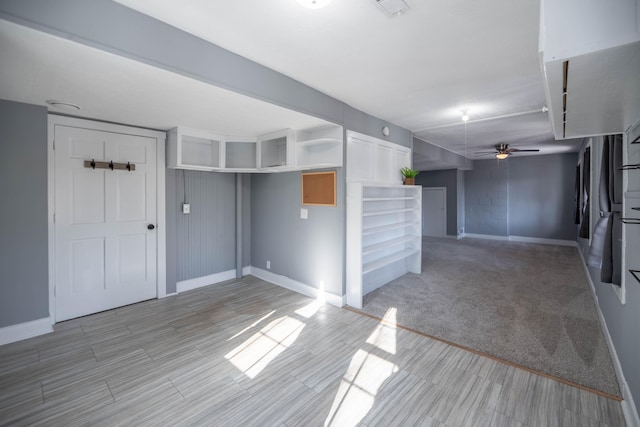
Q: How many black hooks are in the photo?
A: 3